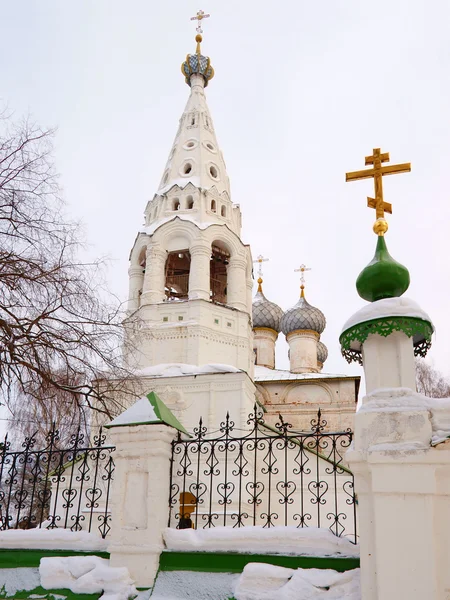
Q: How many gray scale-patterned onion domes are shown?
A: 3